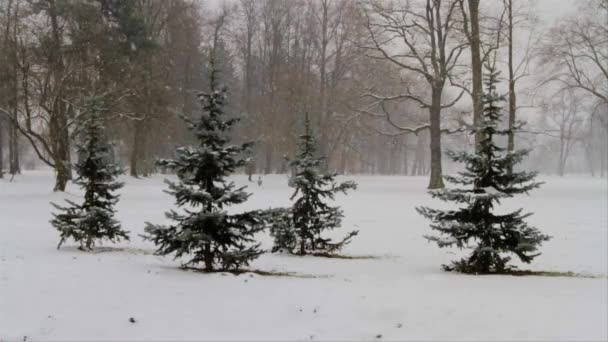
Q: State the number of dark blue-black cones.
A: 0